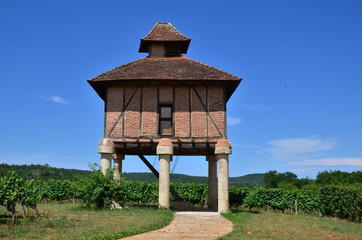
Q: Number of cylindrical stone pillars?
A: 5